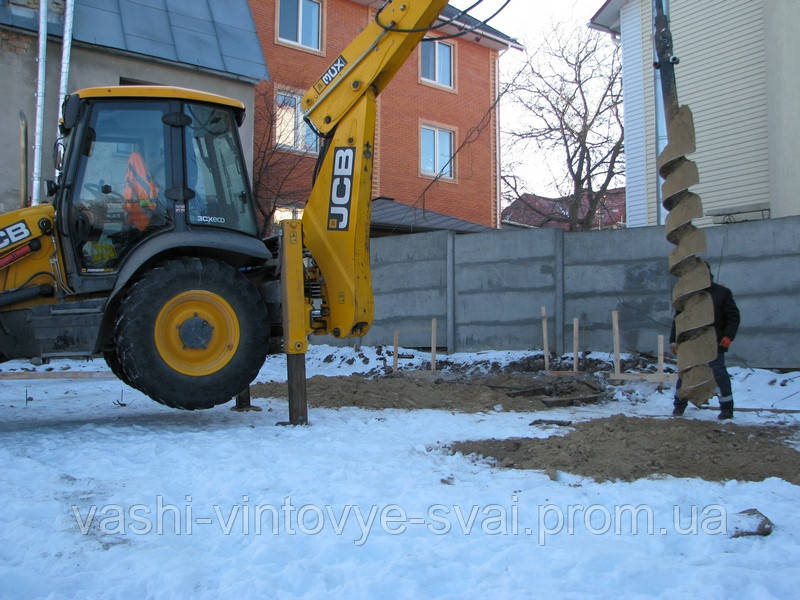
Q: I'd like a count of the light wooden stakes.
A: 6